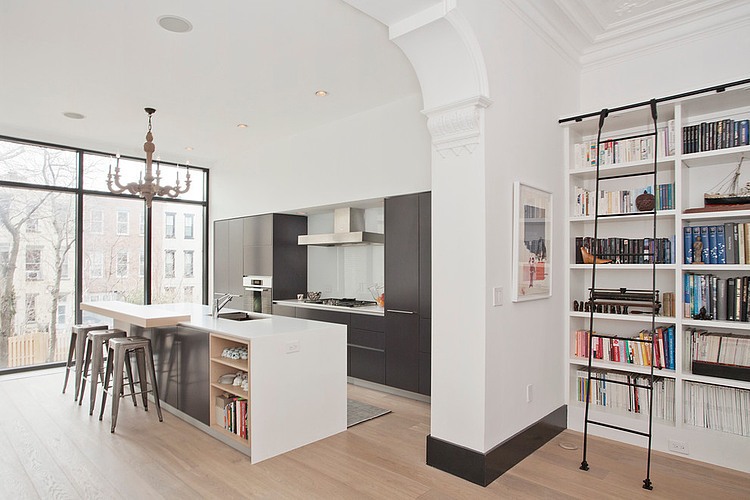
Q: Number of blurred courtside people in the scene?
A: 0